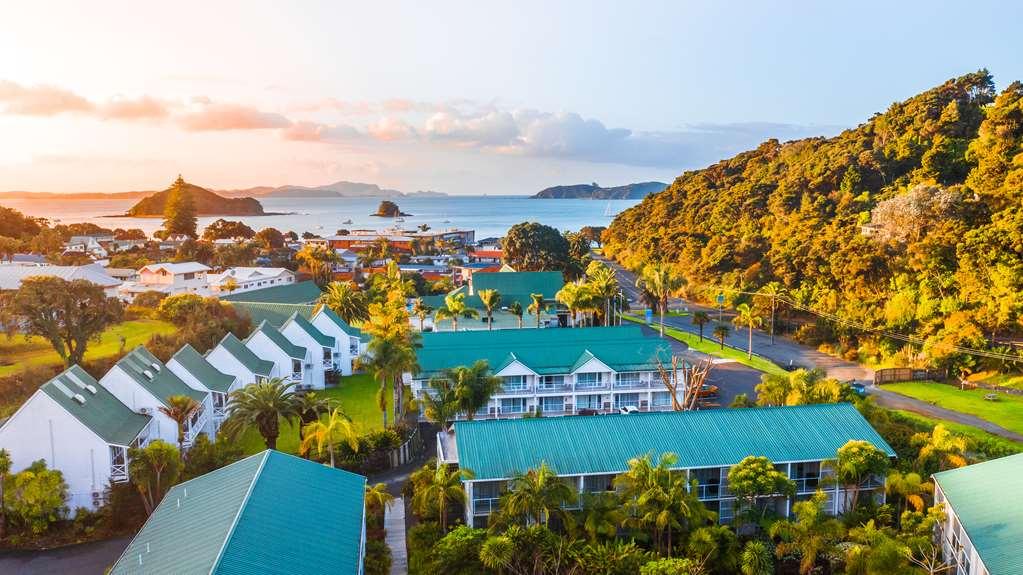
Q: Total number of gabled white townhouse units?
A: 7